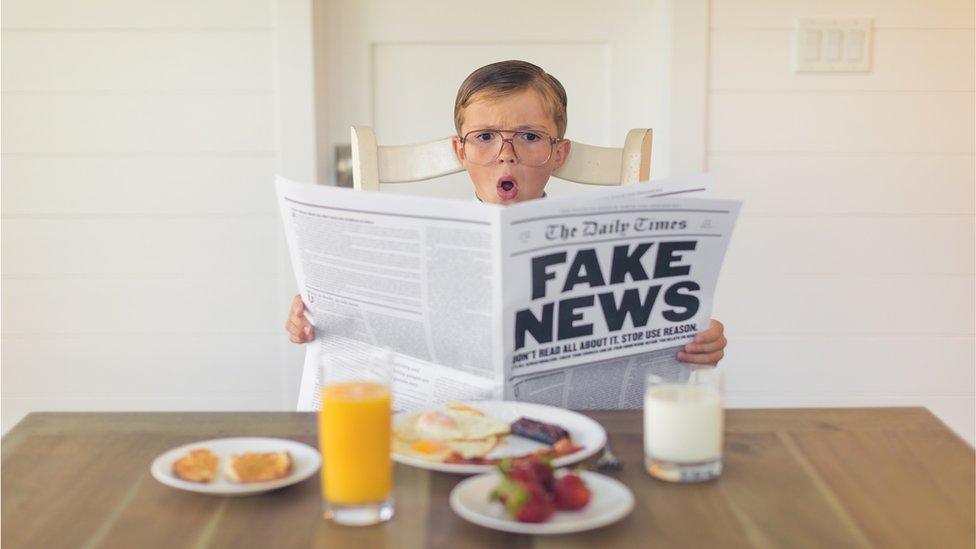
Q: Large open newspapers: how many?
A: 1